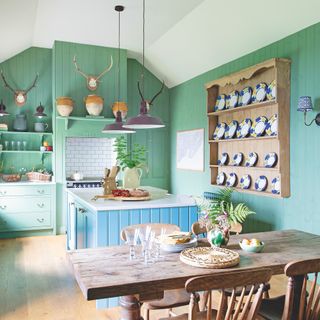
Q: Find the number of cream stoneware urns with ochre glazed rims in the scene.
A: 3